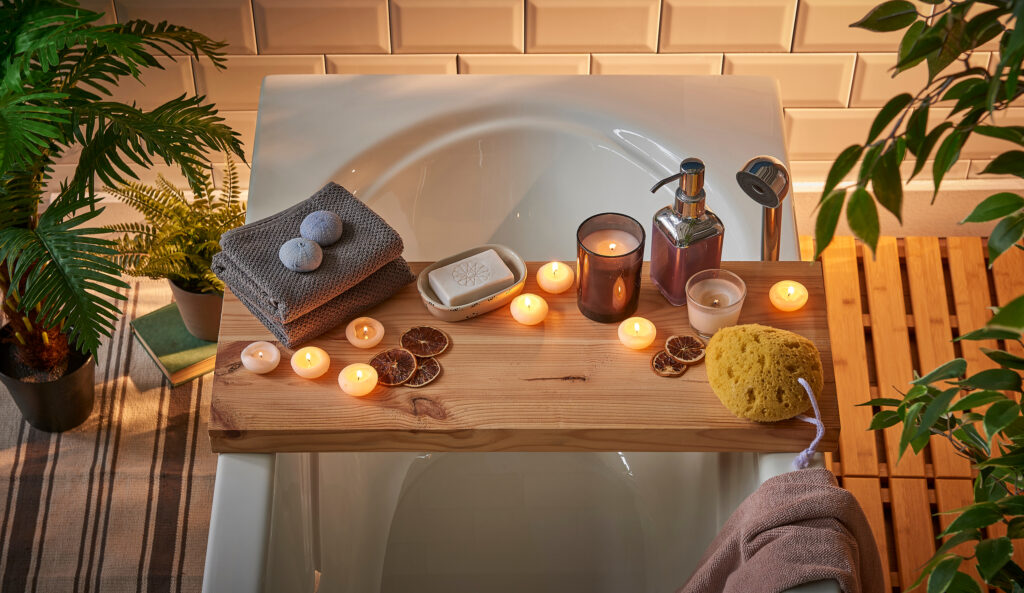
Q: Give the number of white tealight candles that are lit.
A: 8